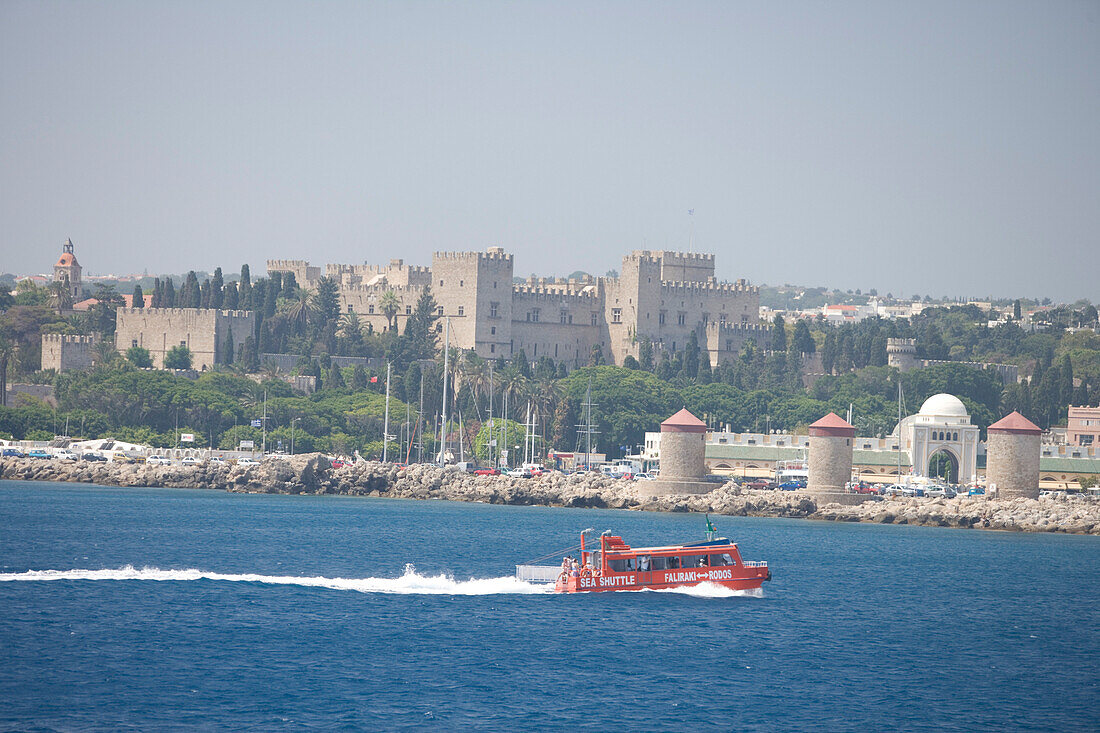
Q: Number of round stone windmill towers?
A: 3